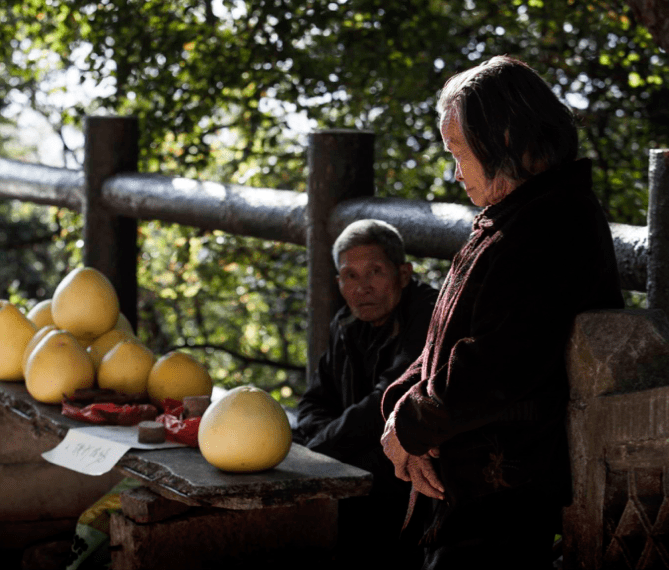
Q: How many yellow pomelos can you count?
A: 10